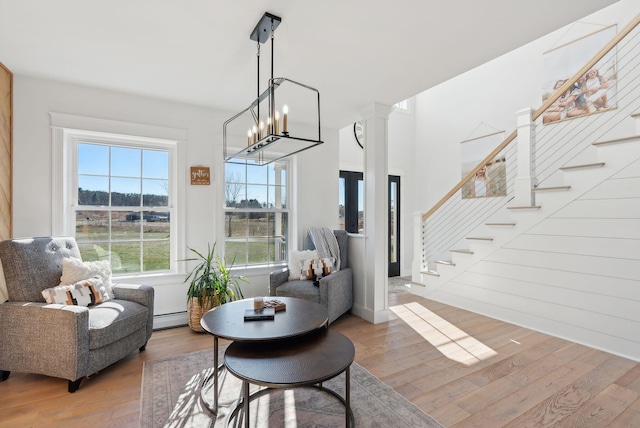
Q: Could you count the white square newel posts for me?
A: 2